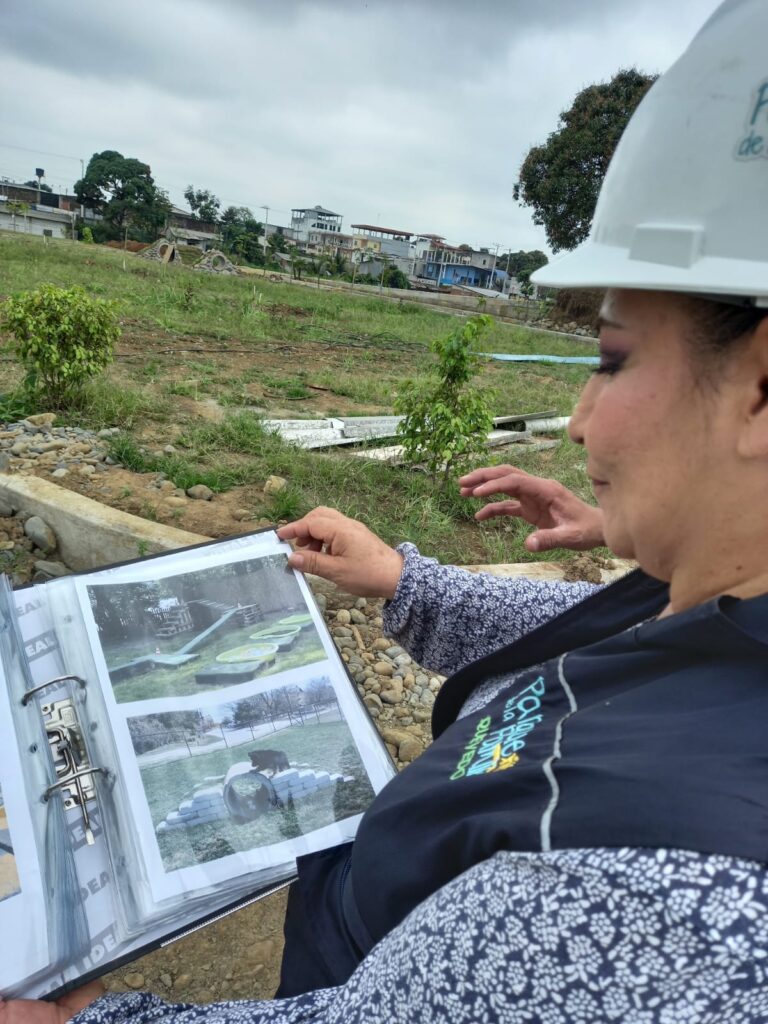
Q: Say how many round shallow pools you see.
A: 3